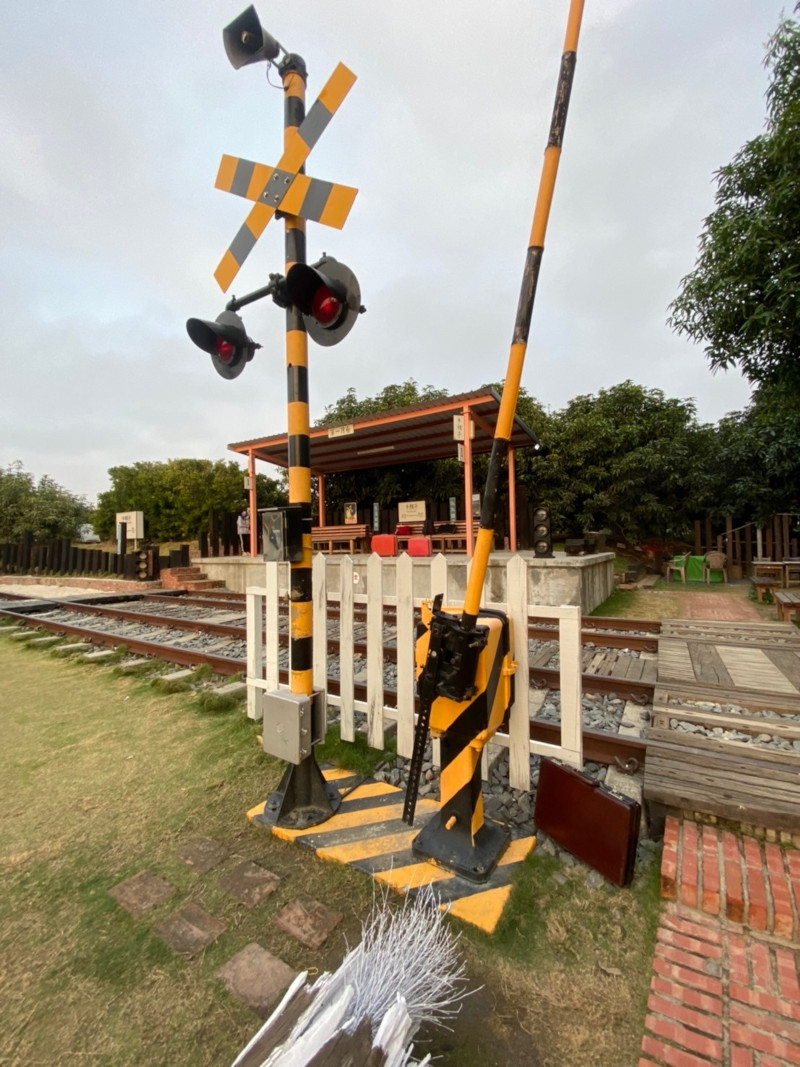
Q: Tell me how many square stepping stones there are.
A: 6